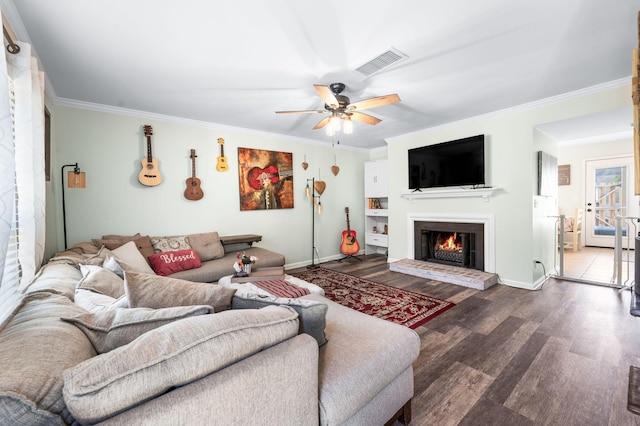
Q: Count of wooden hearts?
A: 3